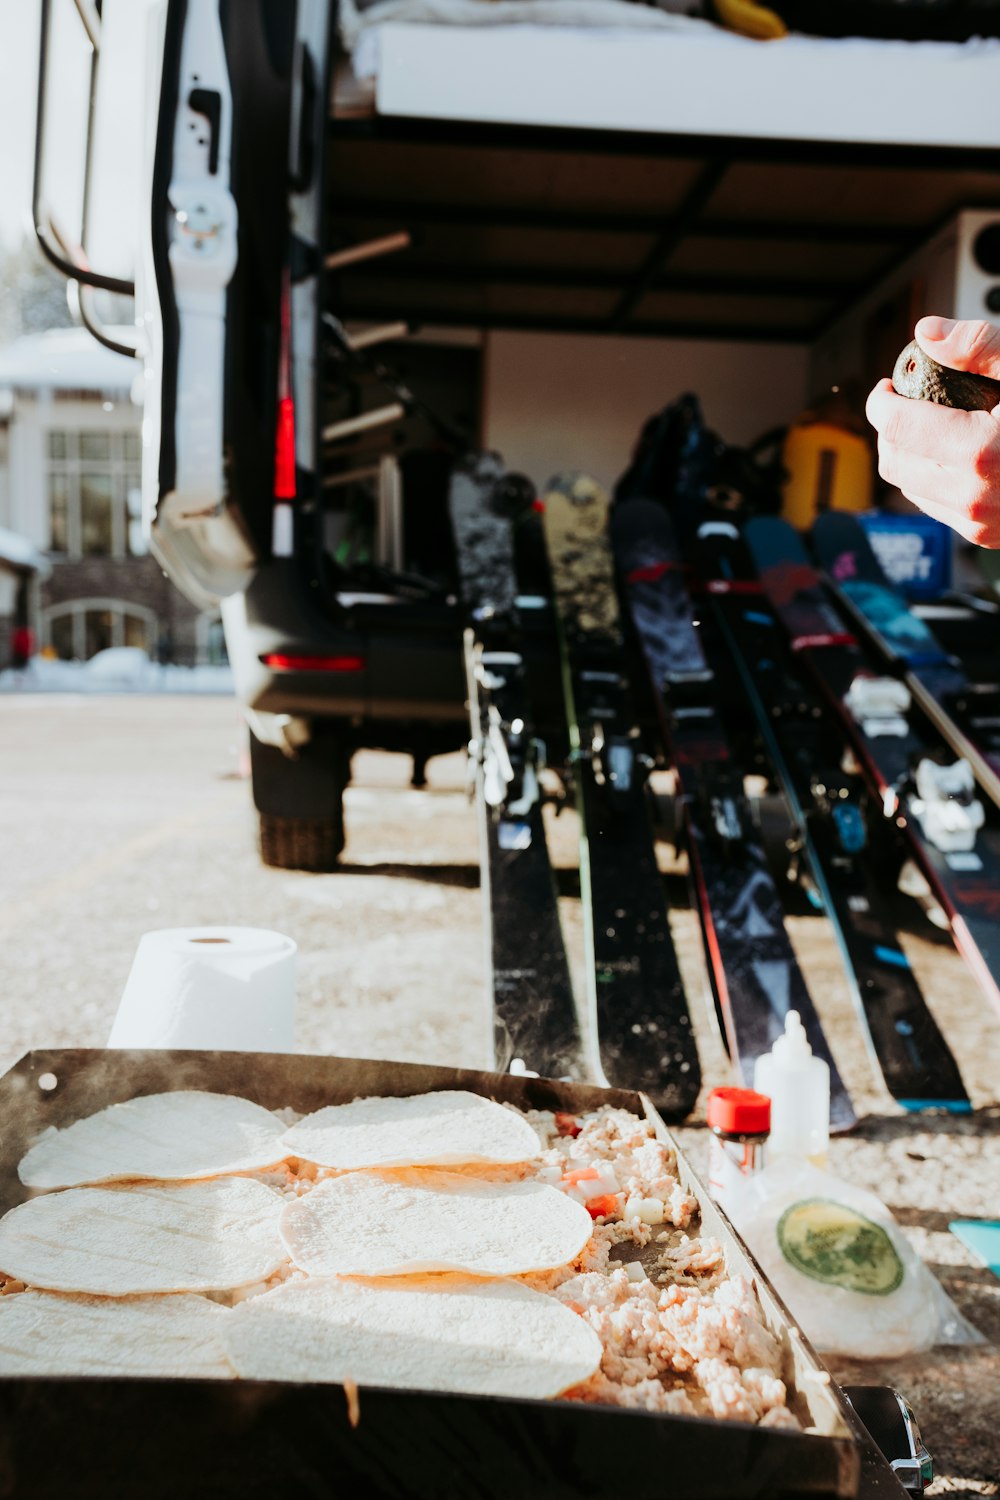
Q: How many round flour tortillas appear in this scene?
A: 6